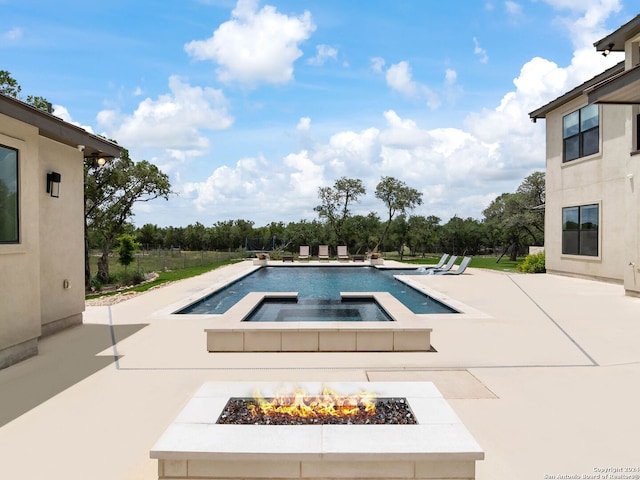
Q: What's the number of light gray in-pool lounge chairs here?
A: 3